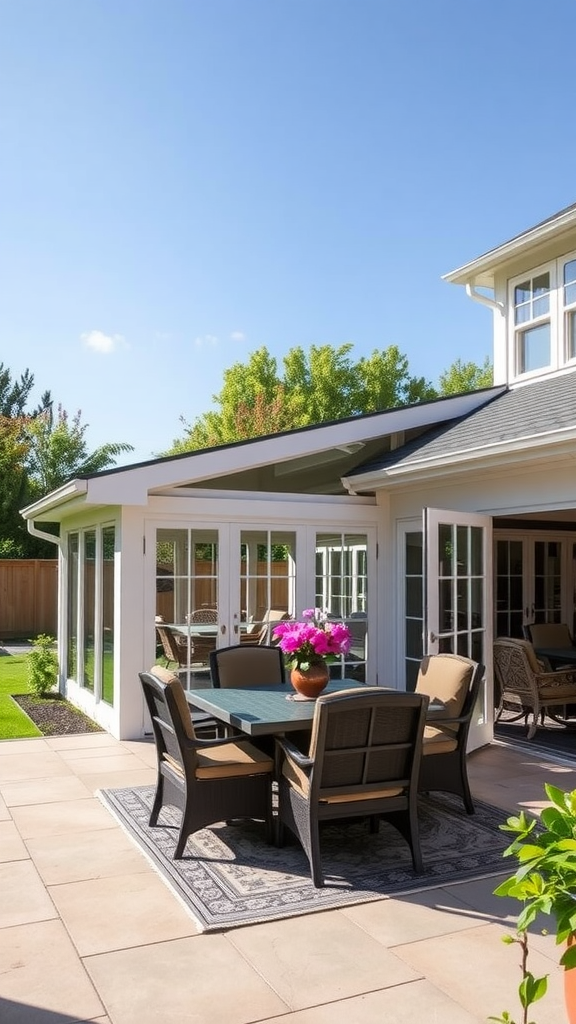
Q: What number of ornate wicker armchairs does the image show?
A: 1